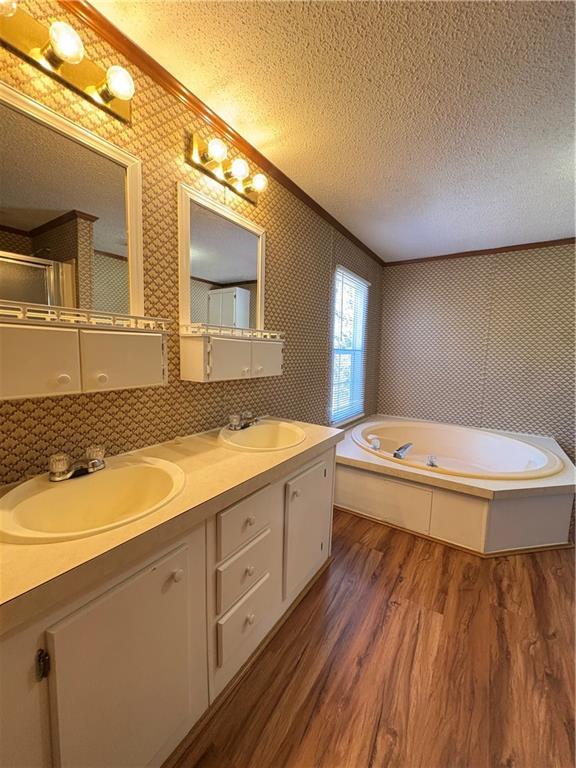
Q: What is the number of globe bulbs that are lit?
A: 5